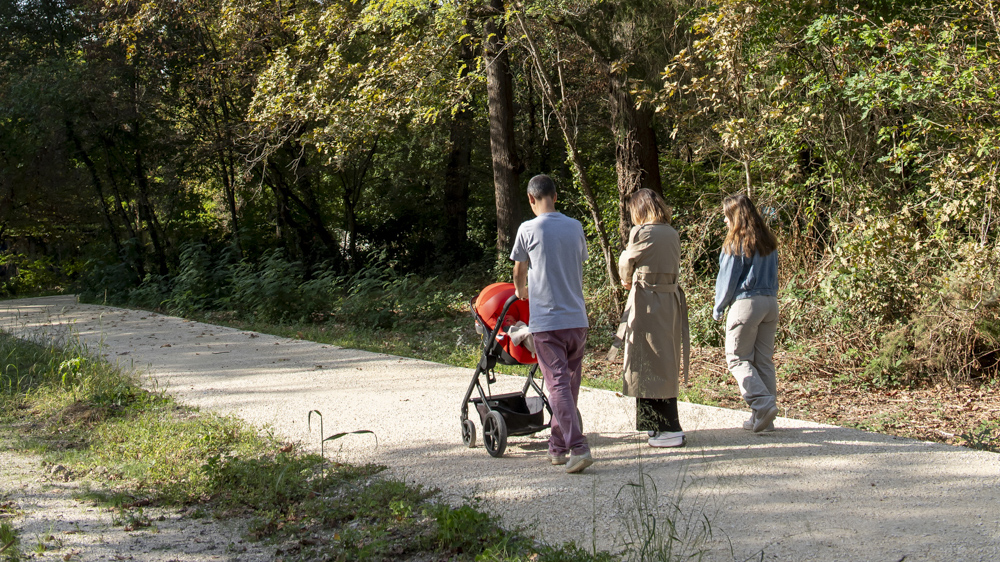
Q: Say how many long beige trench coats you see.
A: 1